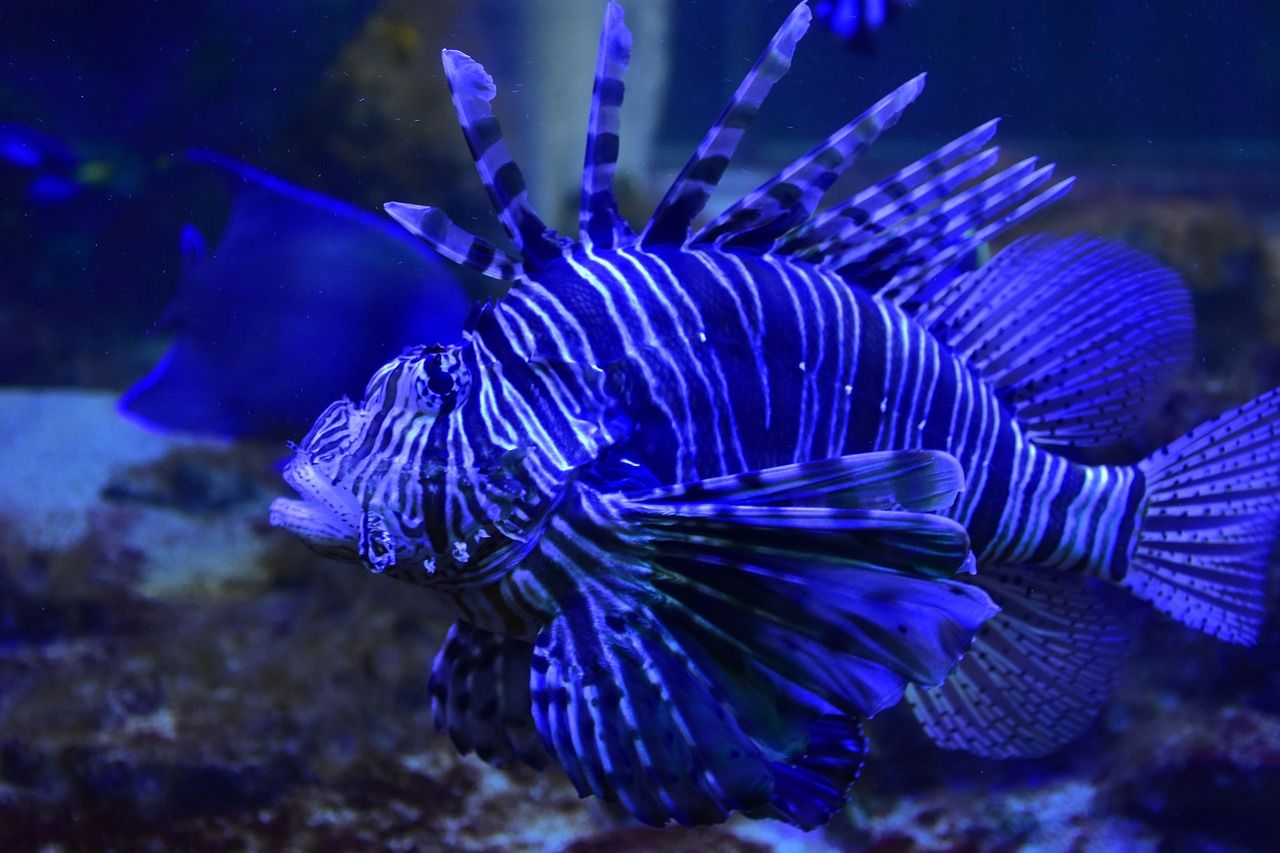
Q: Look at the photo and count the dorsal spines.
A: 10